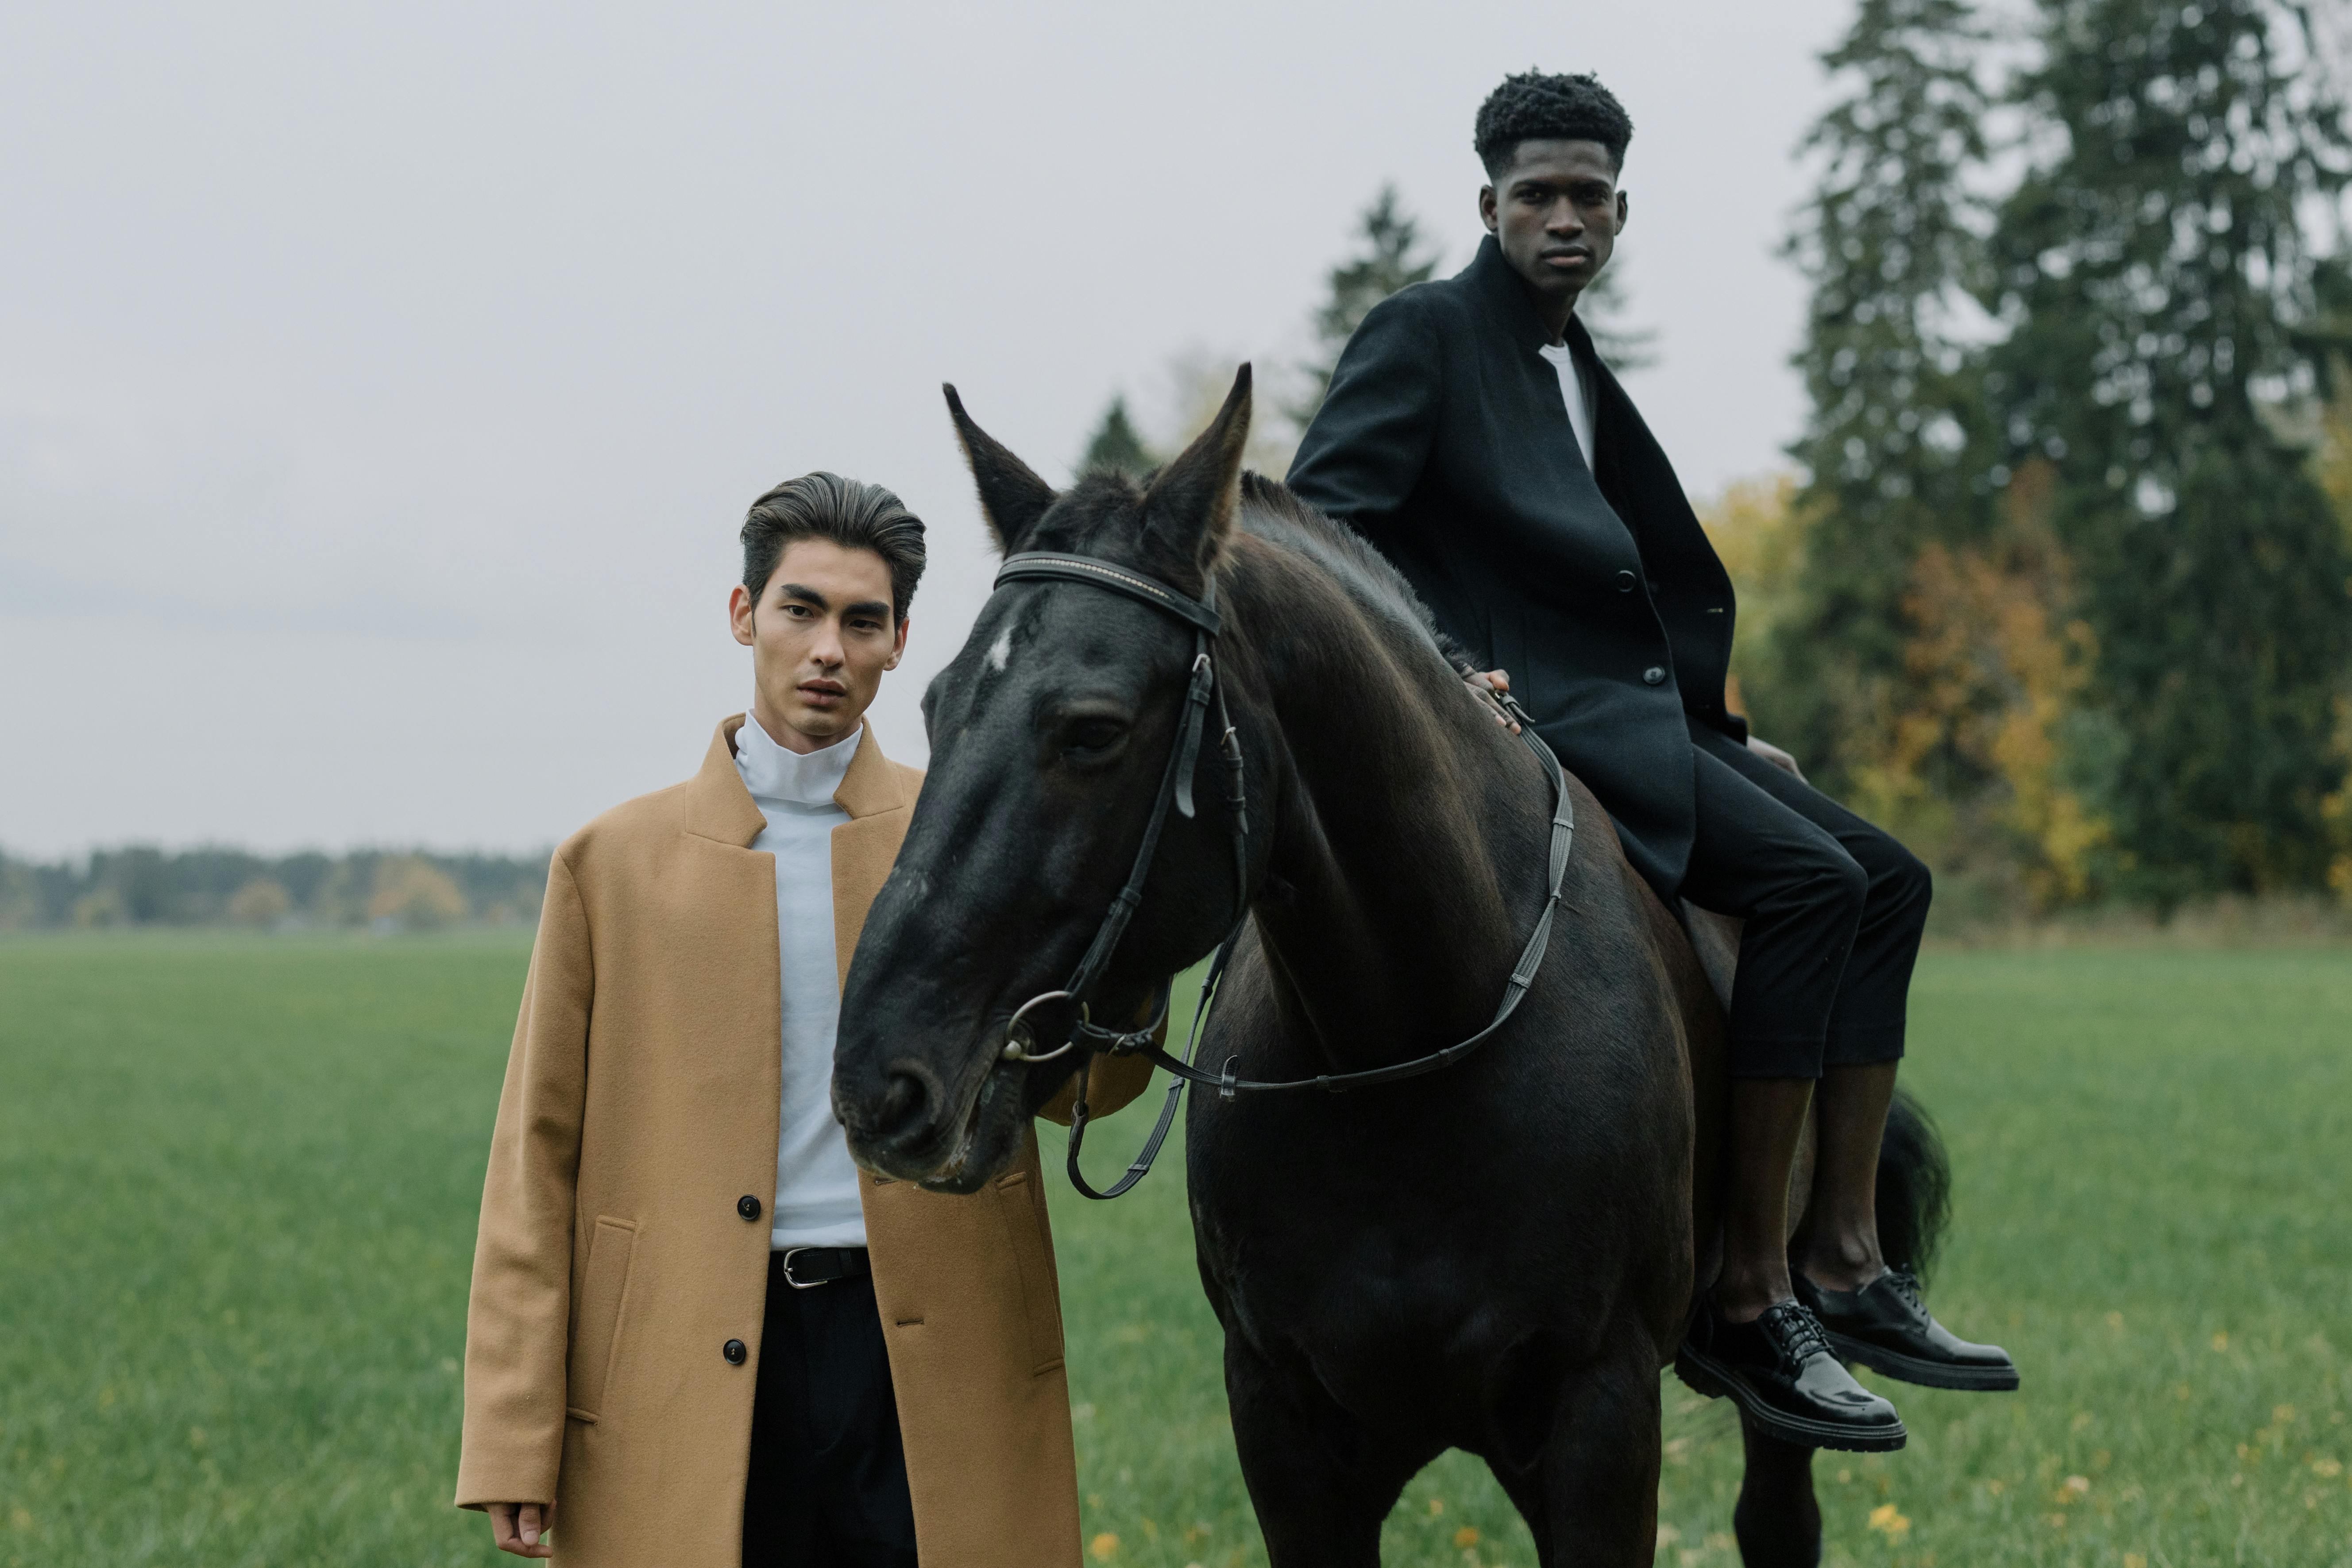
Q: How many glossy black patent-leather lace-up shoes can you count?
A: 2